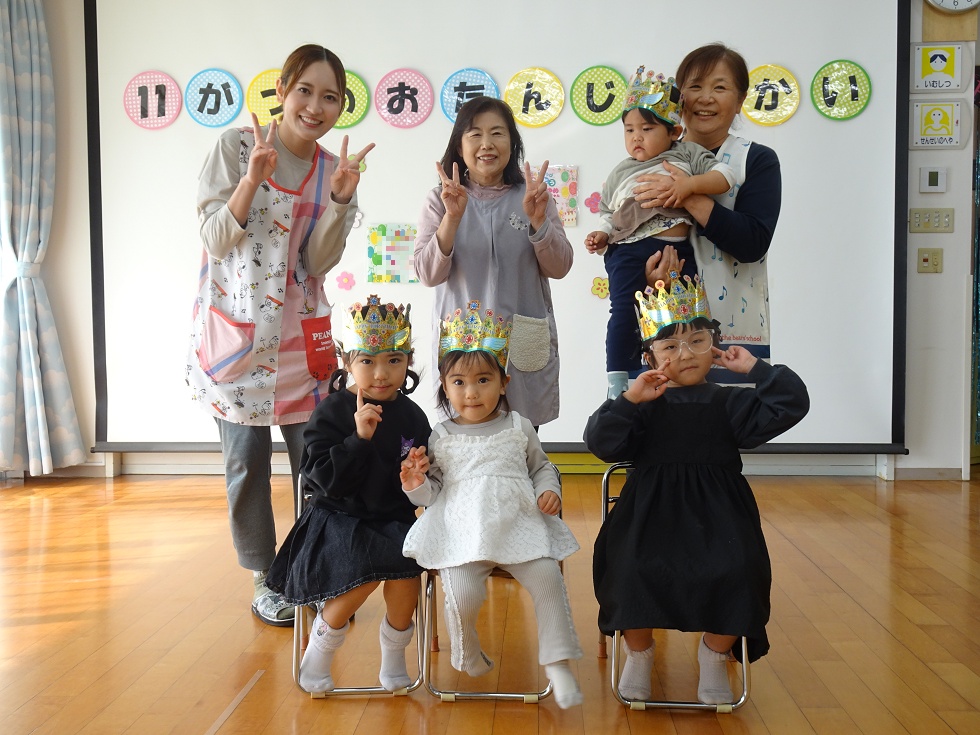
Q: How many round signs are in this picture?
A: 10